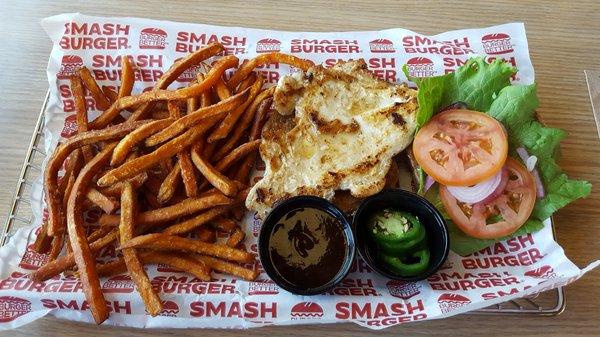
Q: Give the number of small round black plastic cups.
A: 2